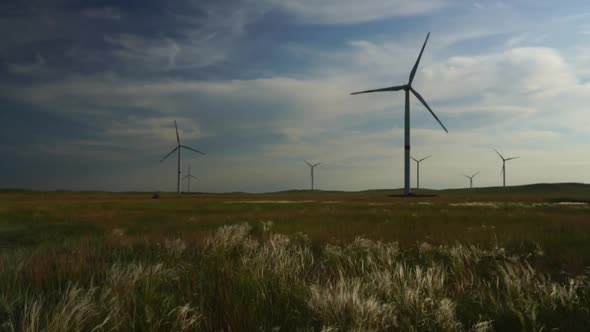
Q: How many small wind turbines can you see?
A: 5